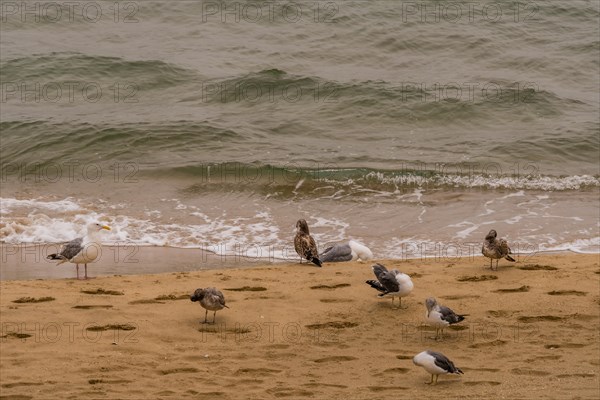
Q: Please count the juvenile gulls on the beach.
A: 3